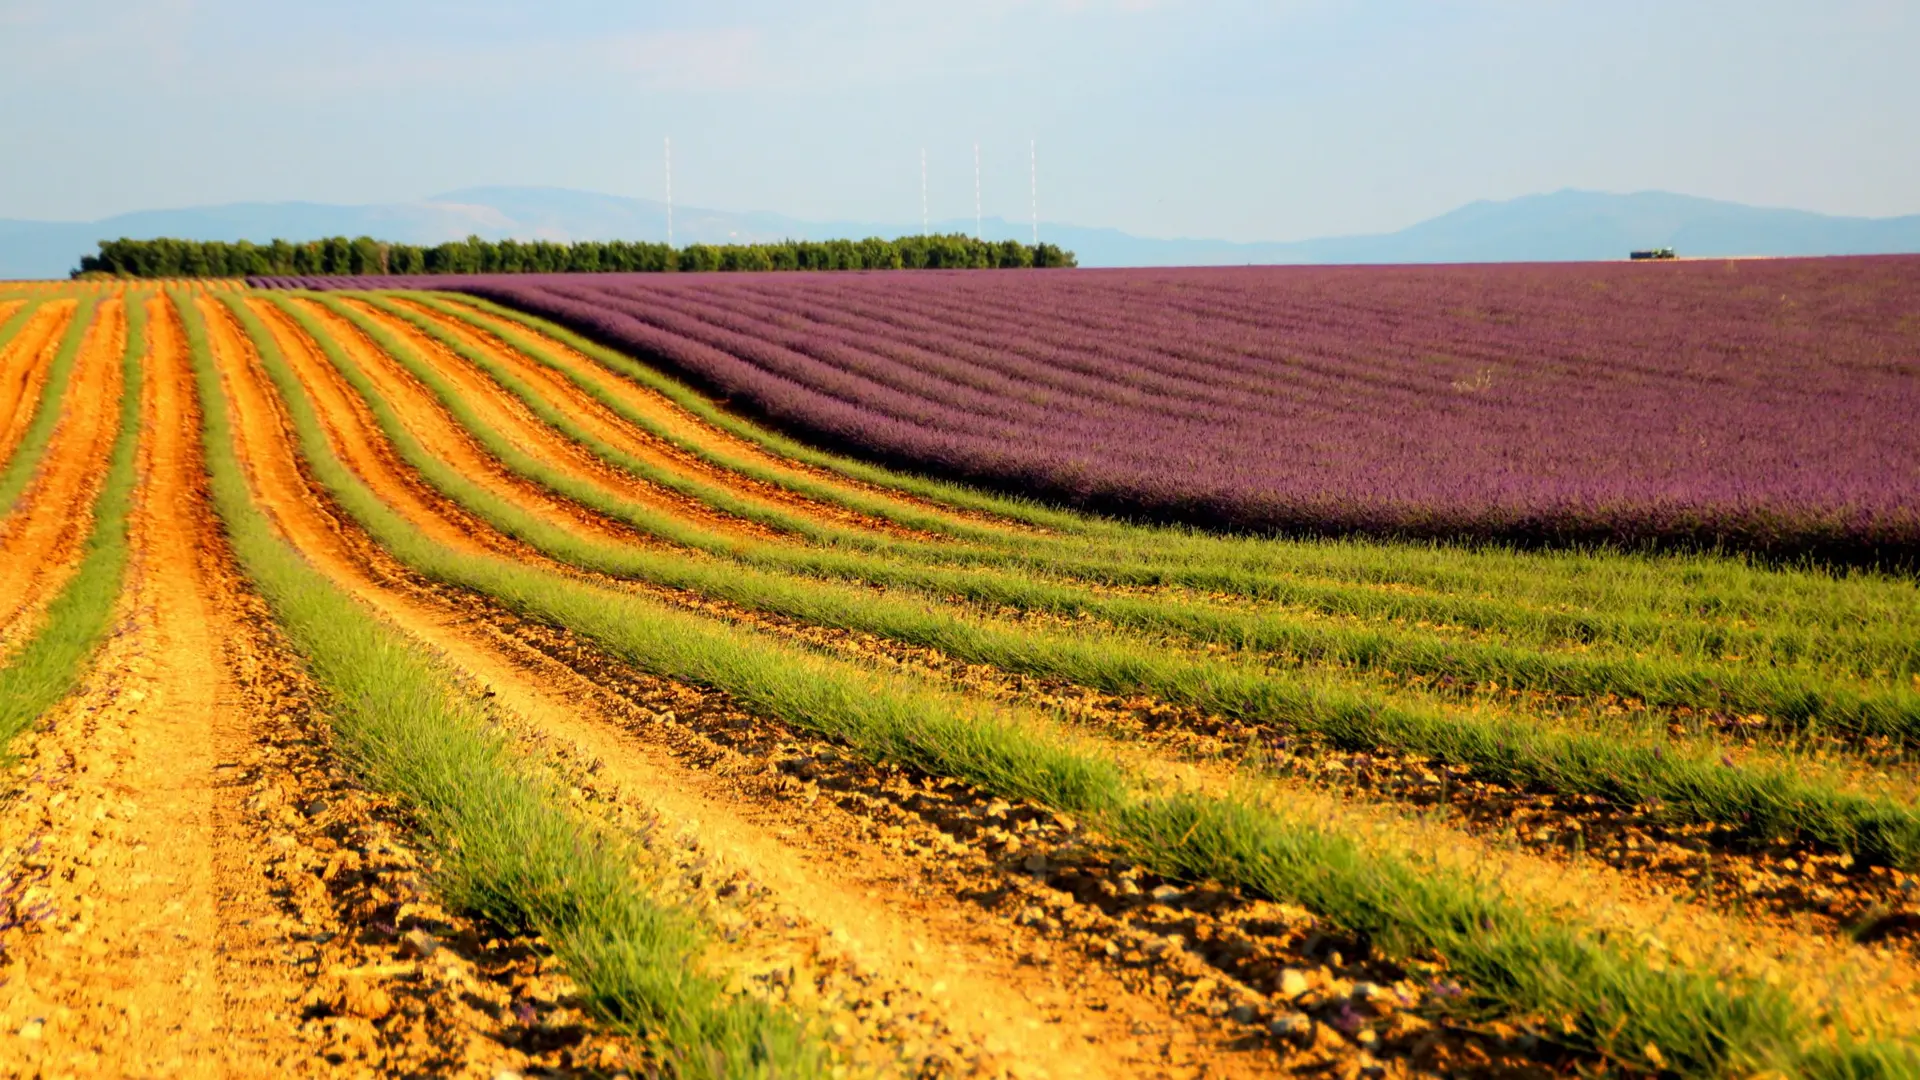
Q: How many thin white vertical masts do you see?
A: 4